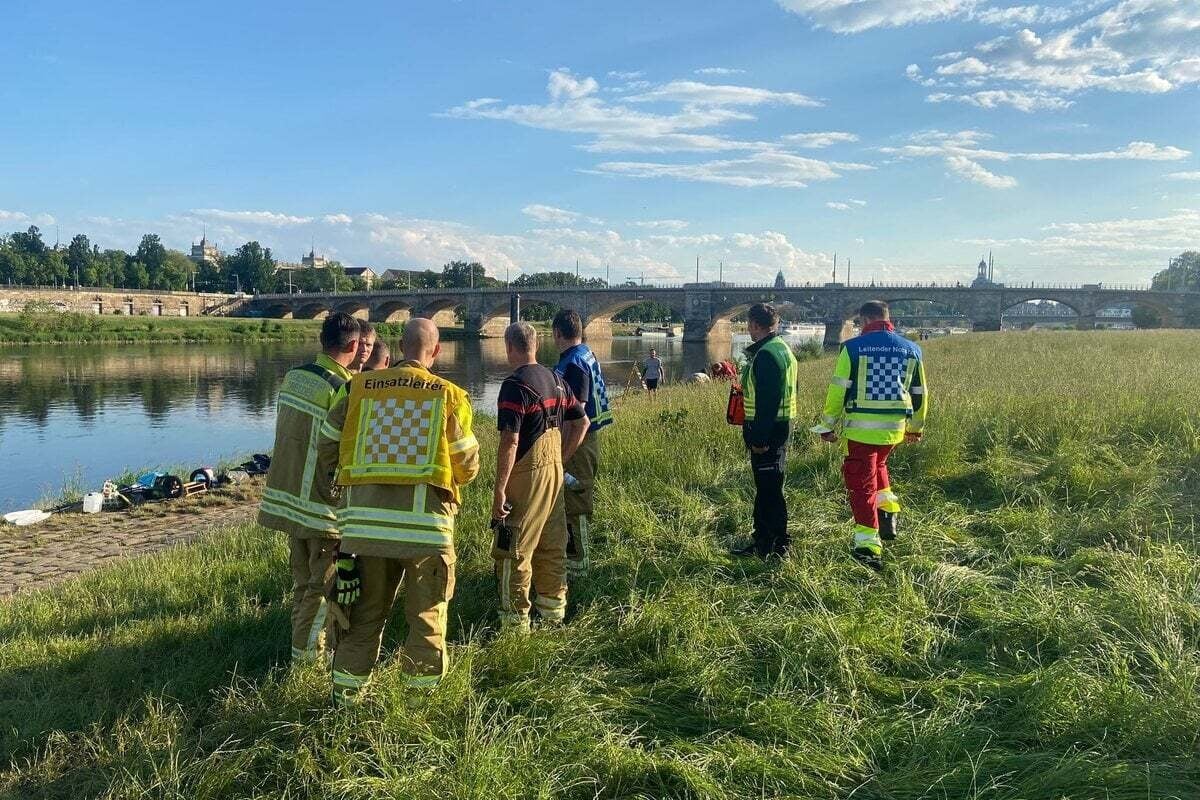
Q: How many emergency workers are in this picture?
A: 8